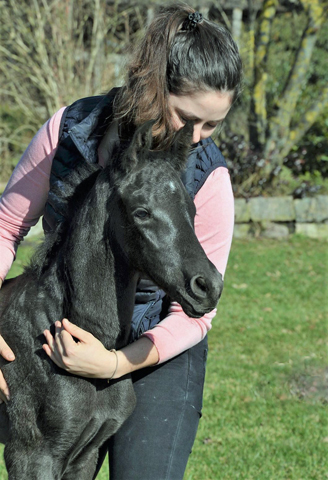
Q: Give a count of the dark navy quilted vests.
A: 1